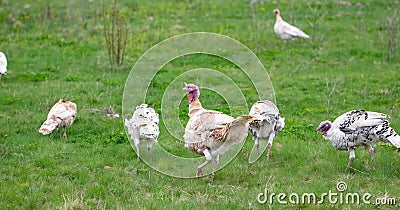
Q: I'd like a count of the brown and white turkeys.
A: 2